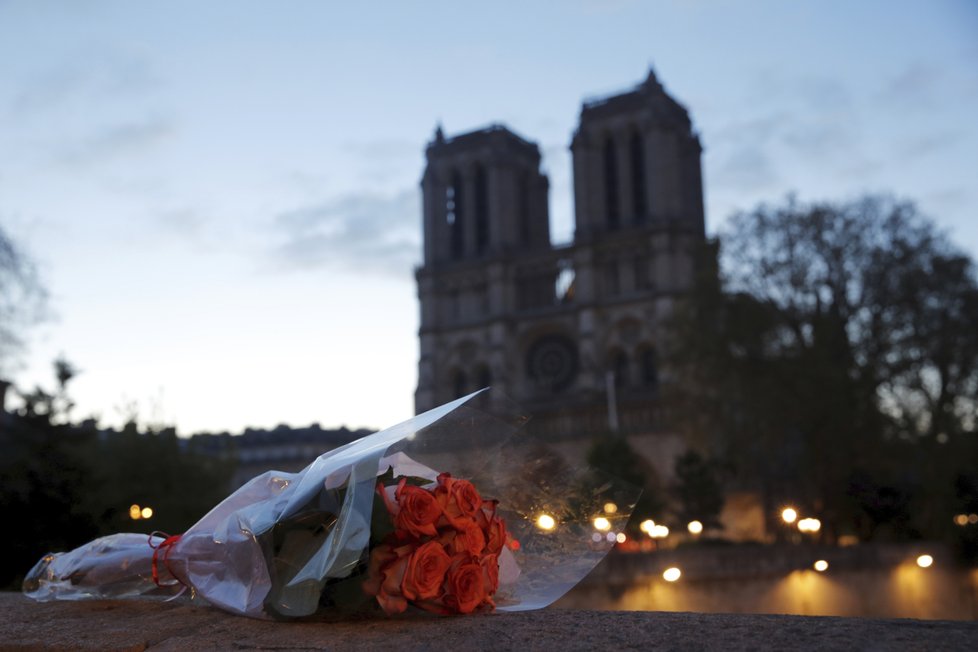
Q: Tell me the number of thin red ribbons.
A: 1